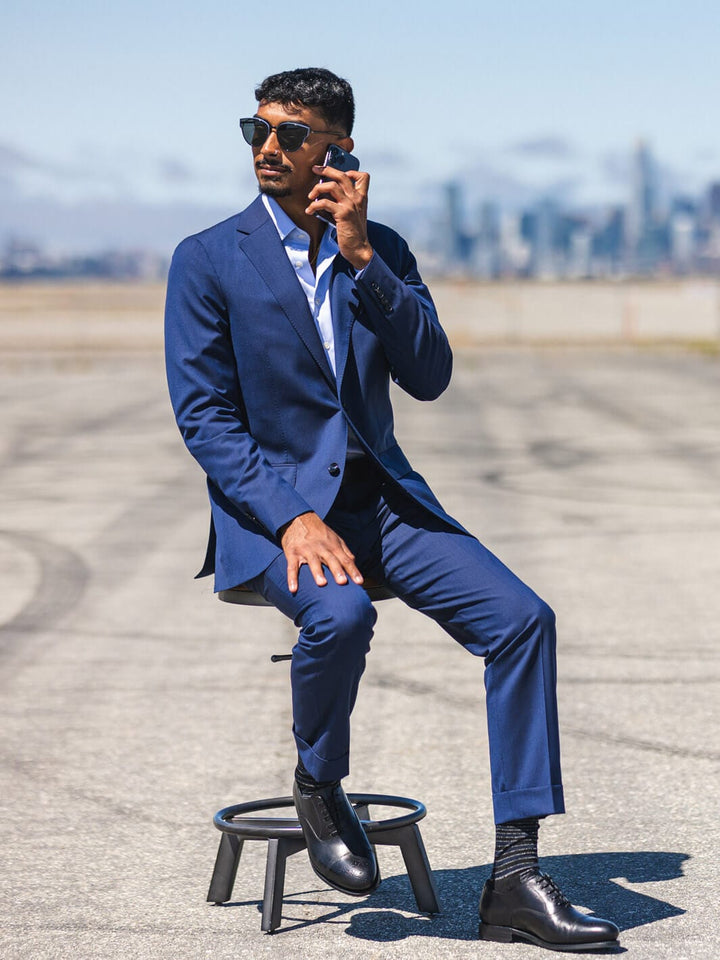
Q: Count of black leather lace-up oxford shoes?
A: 2